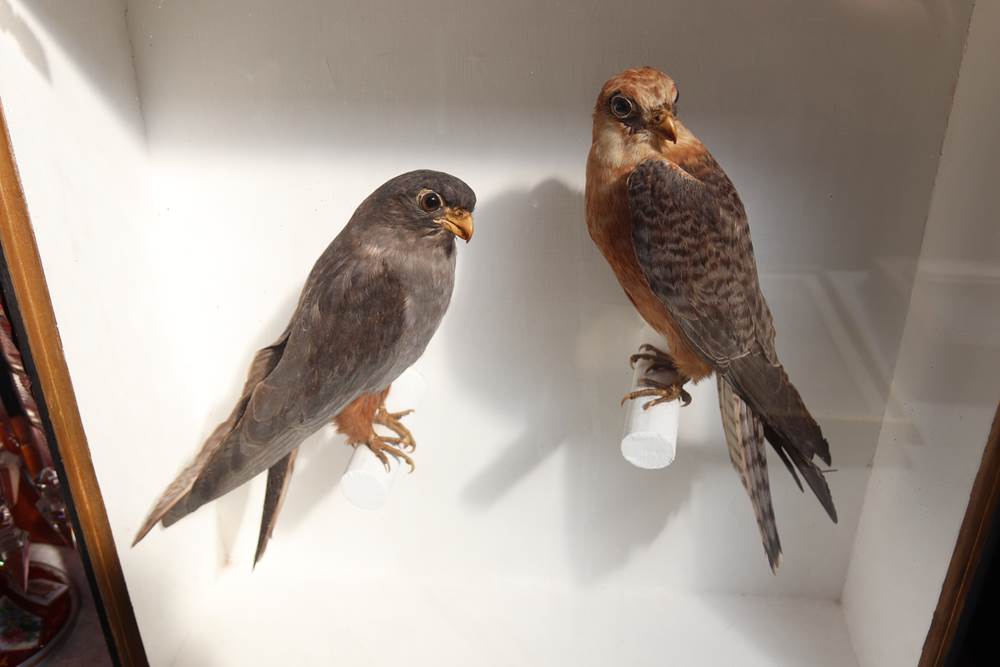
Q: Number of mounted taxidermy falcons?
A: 2